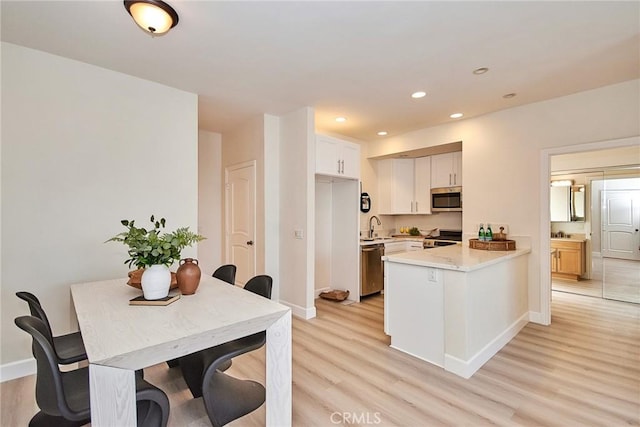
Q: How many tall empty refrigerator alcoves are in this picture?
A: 1